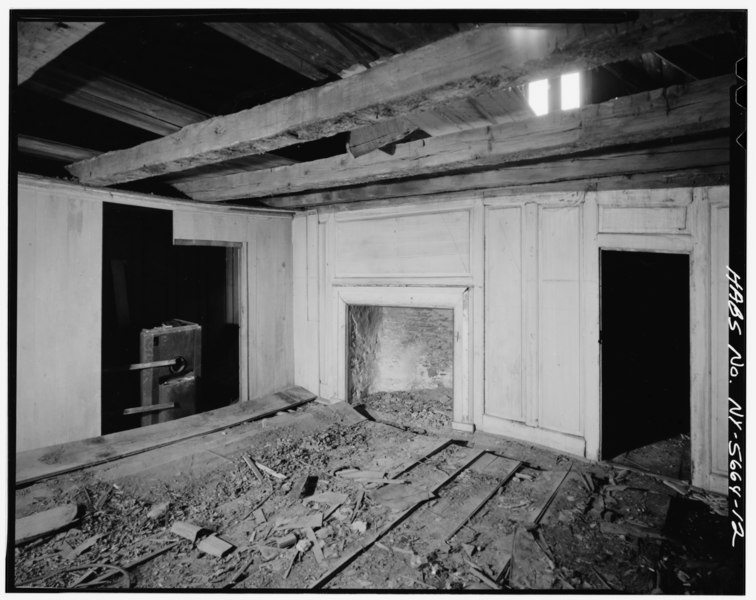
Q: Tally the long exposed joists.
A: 3